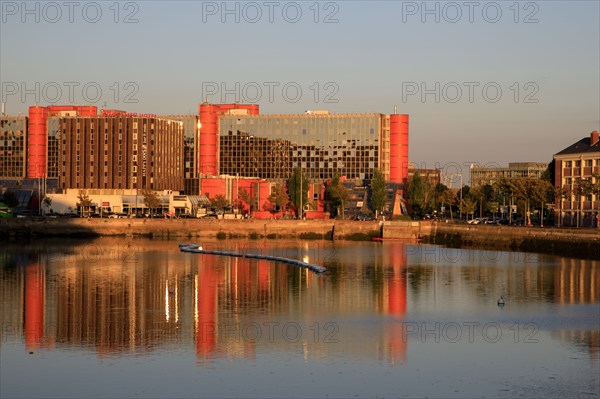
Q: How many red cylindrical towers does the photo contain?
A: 3